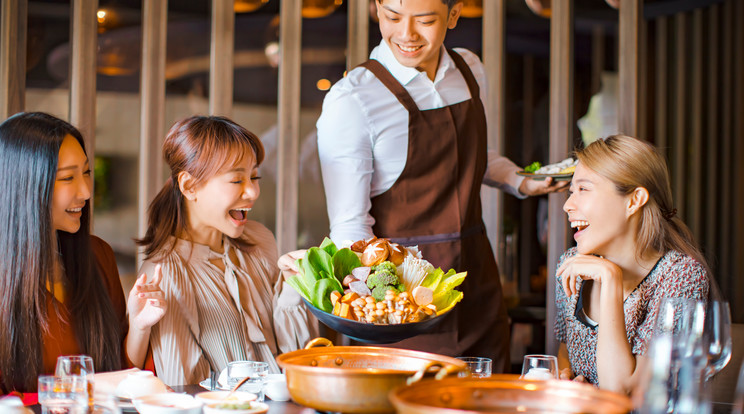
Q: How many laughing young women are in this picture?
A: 3